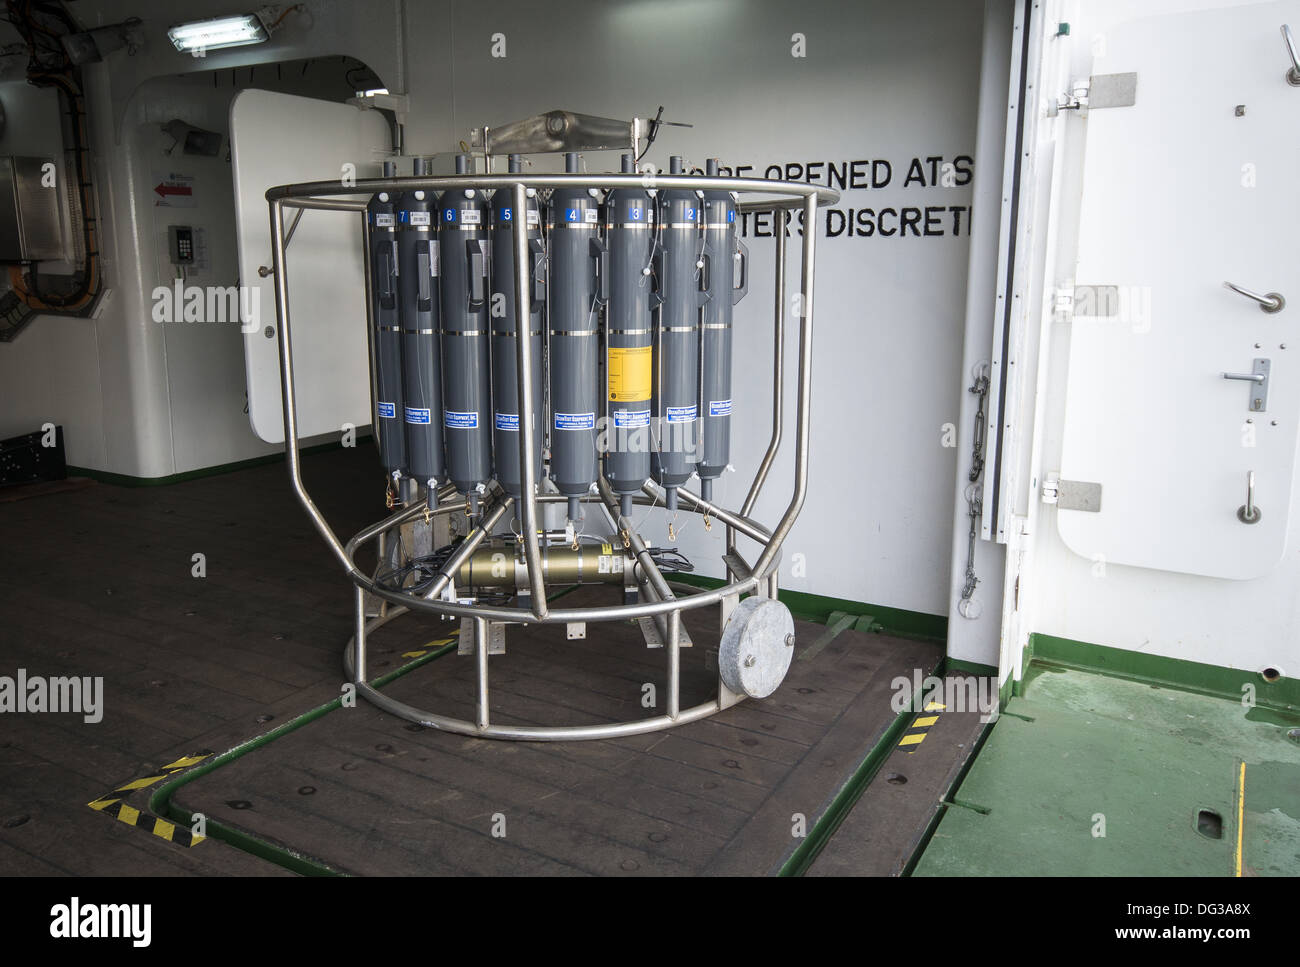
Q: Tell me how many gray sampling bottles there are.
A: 8